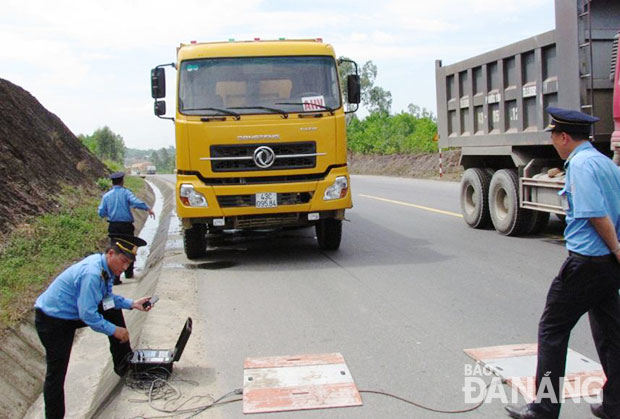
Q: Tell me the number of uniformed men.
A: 3